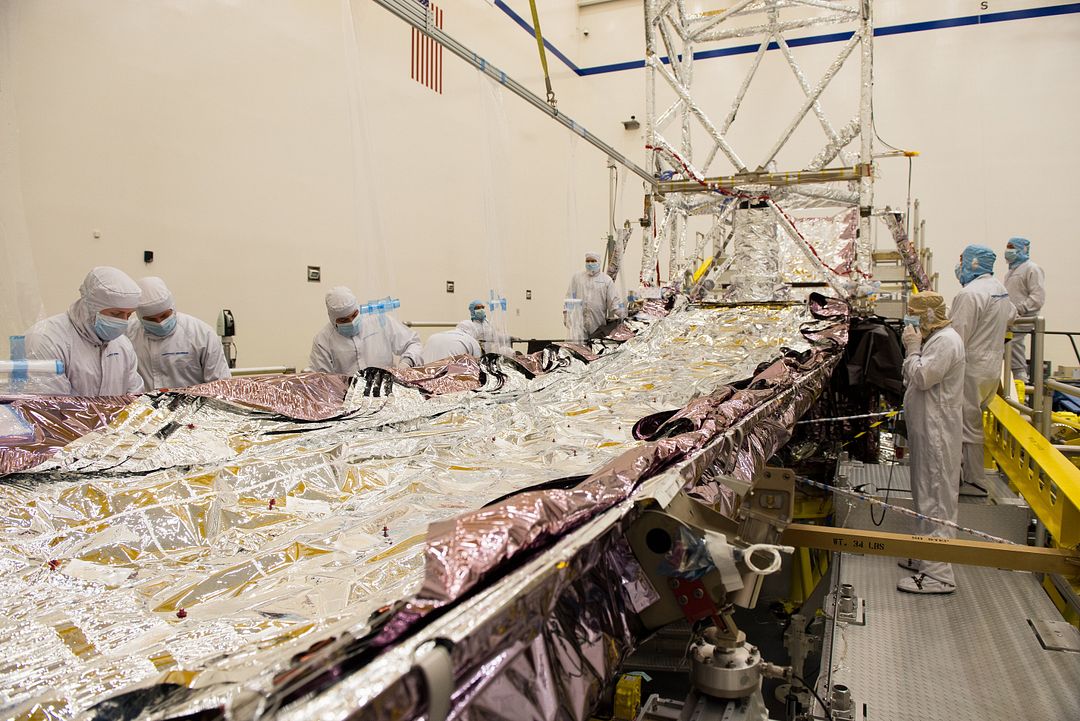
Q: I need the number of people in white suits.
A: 9